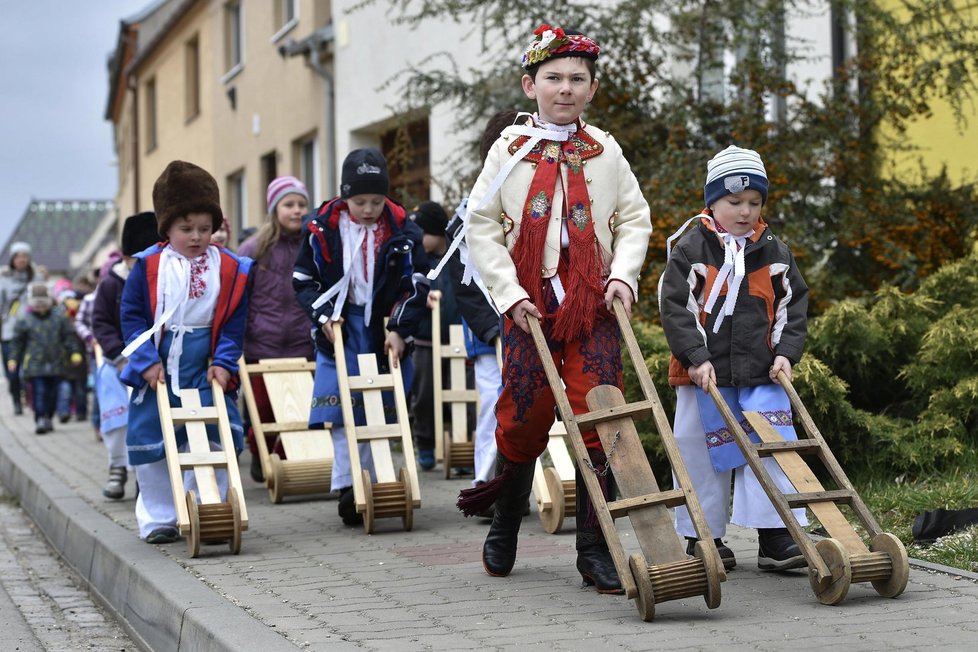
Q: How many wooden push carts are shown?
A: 7